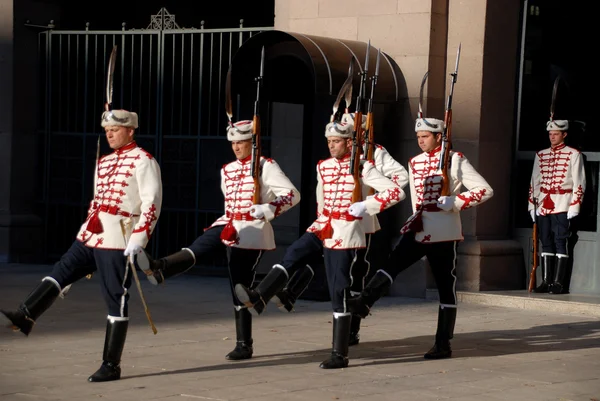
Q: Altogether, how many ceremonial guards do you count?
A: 6